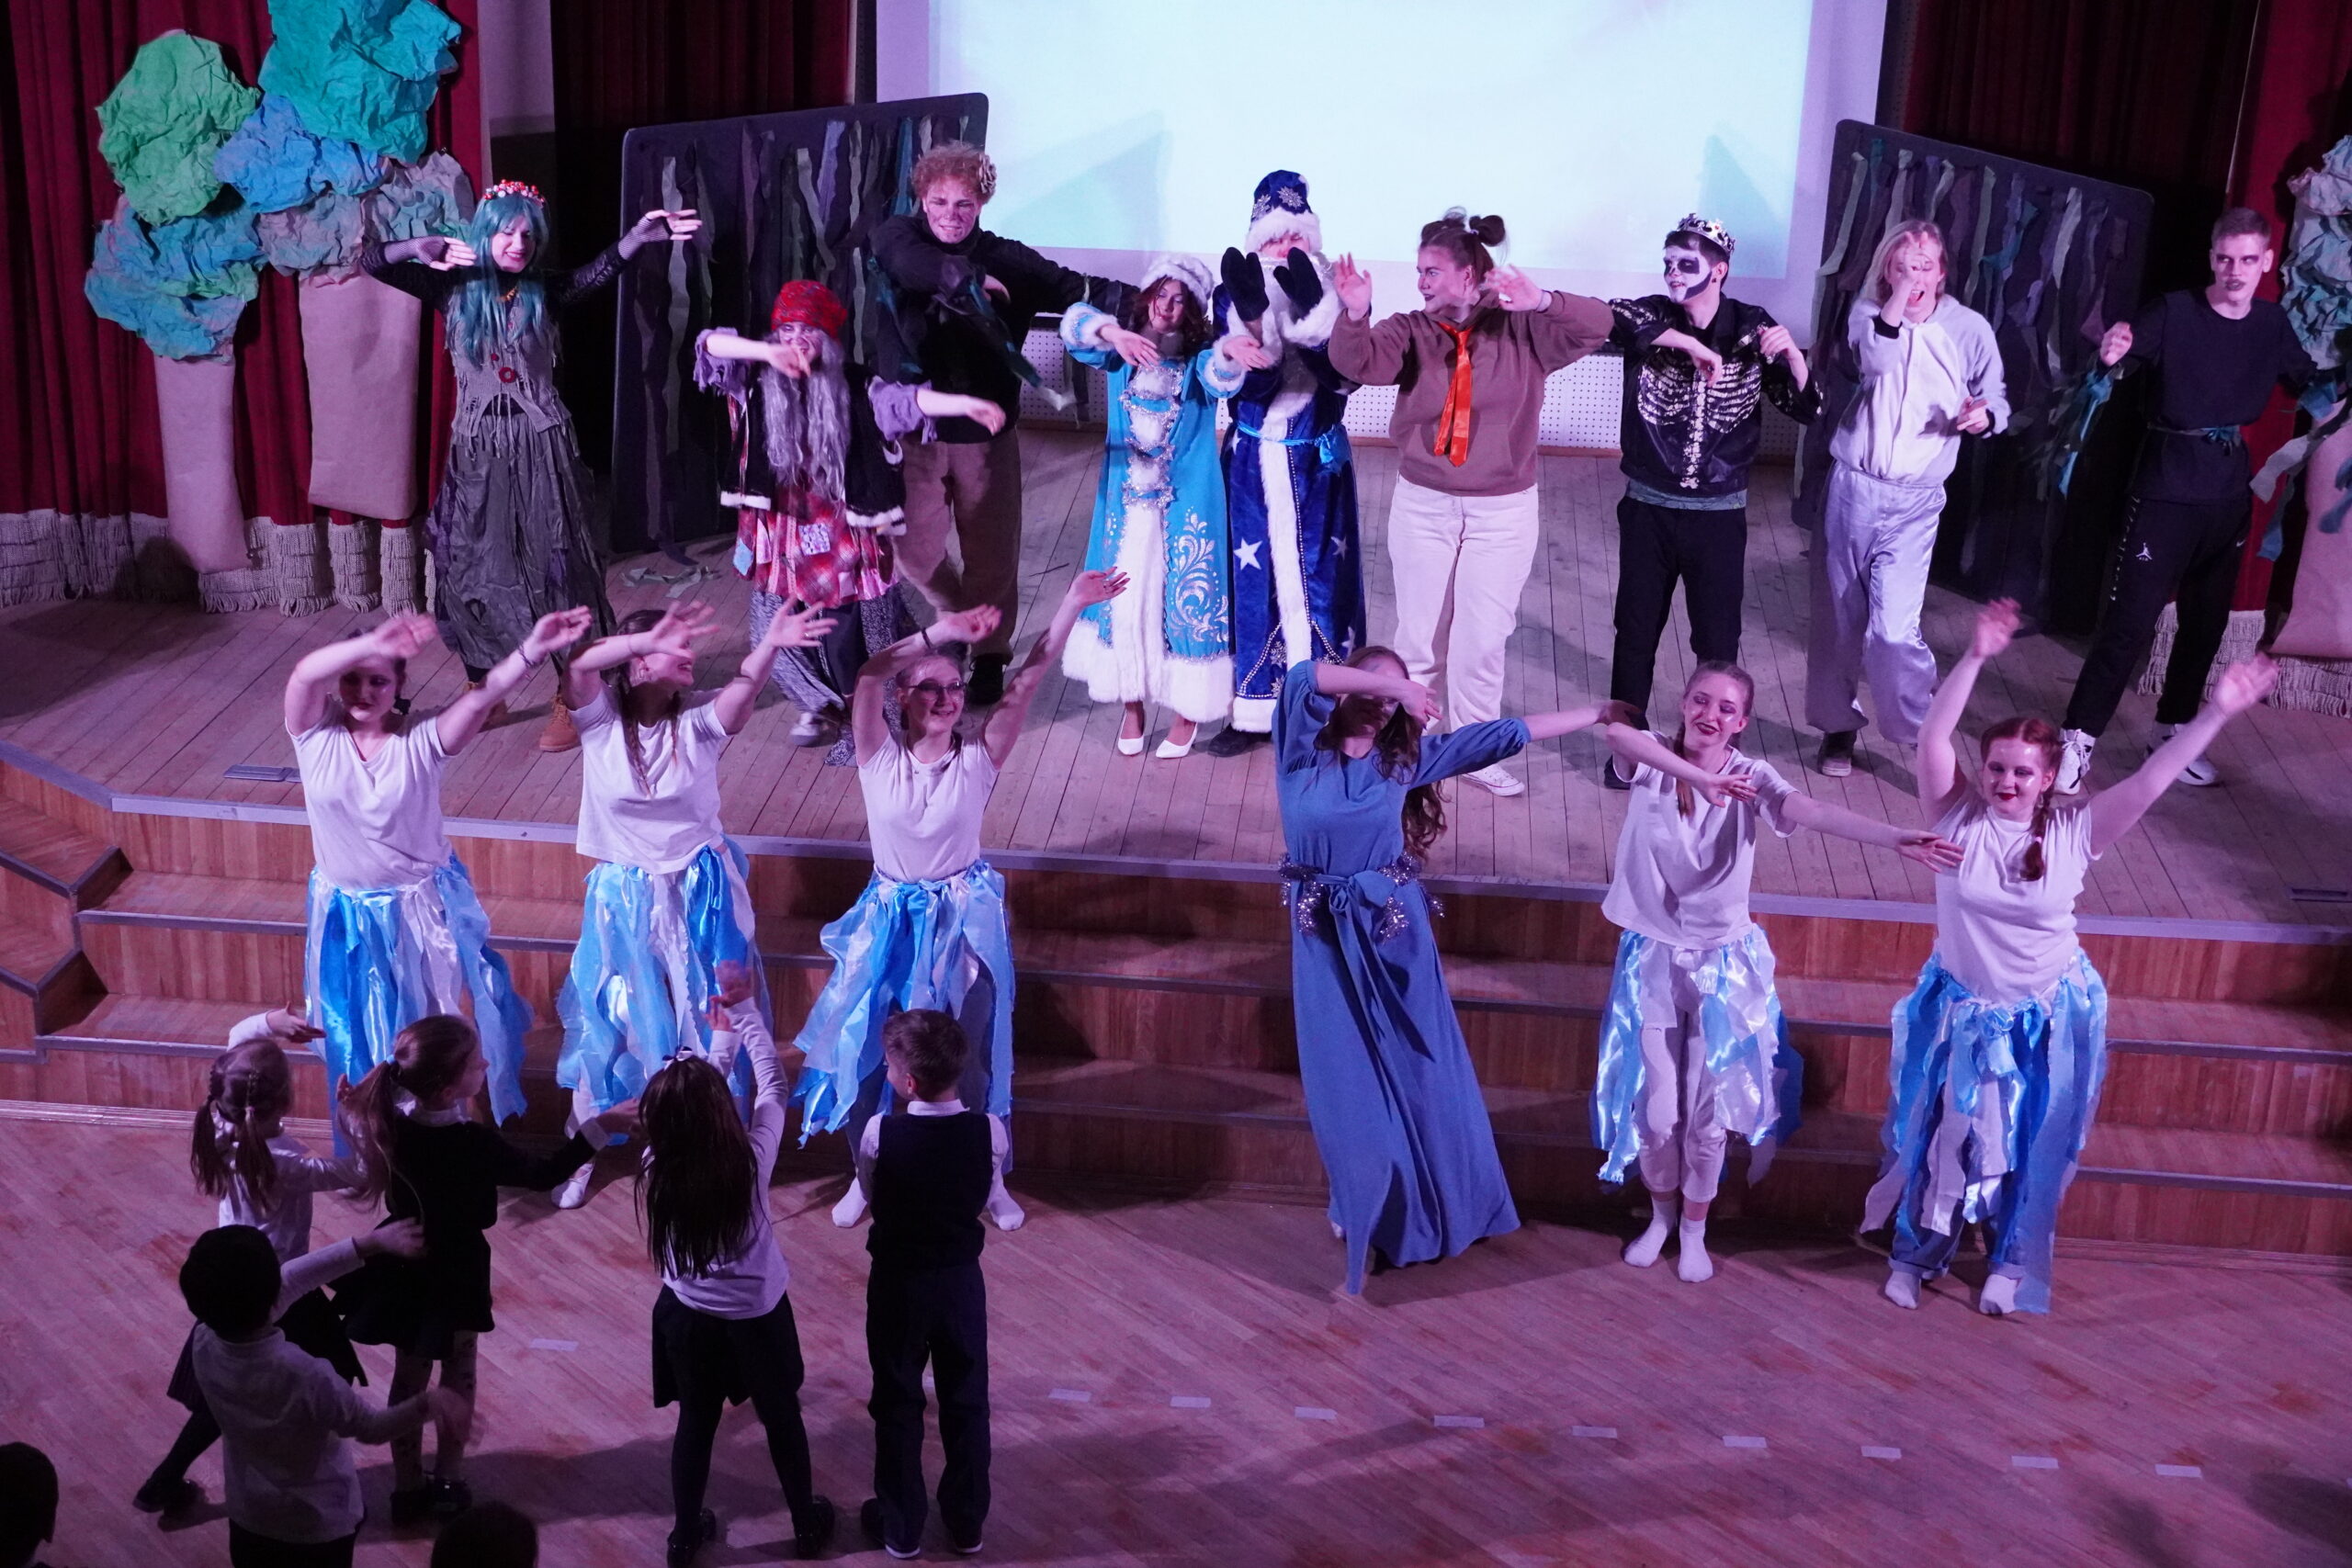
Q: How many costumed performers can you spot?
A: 15